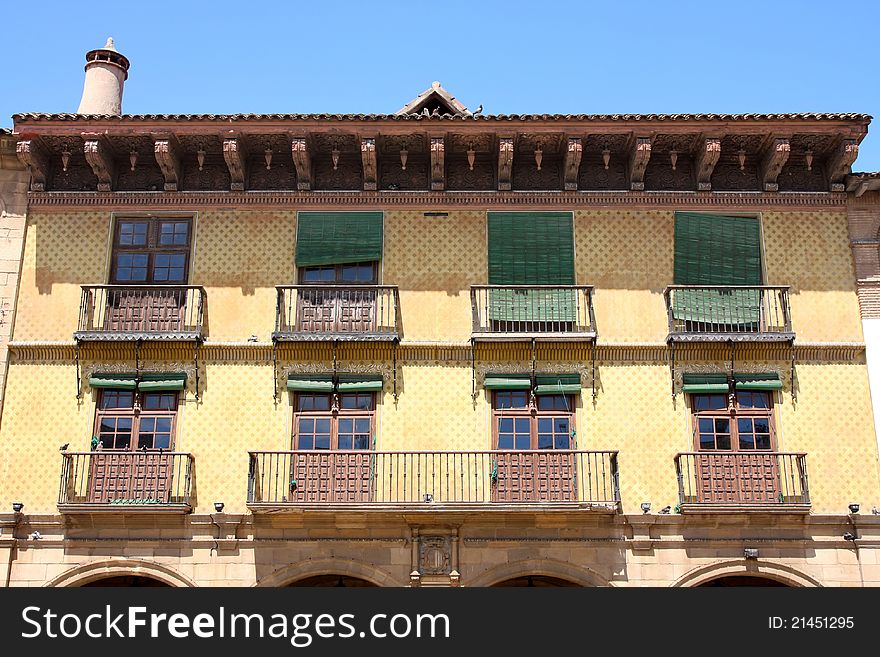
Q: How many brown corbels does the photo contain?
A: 13